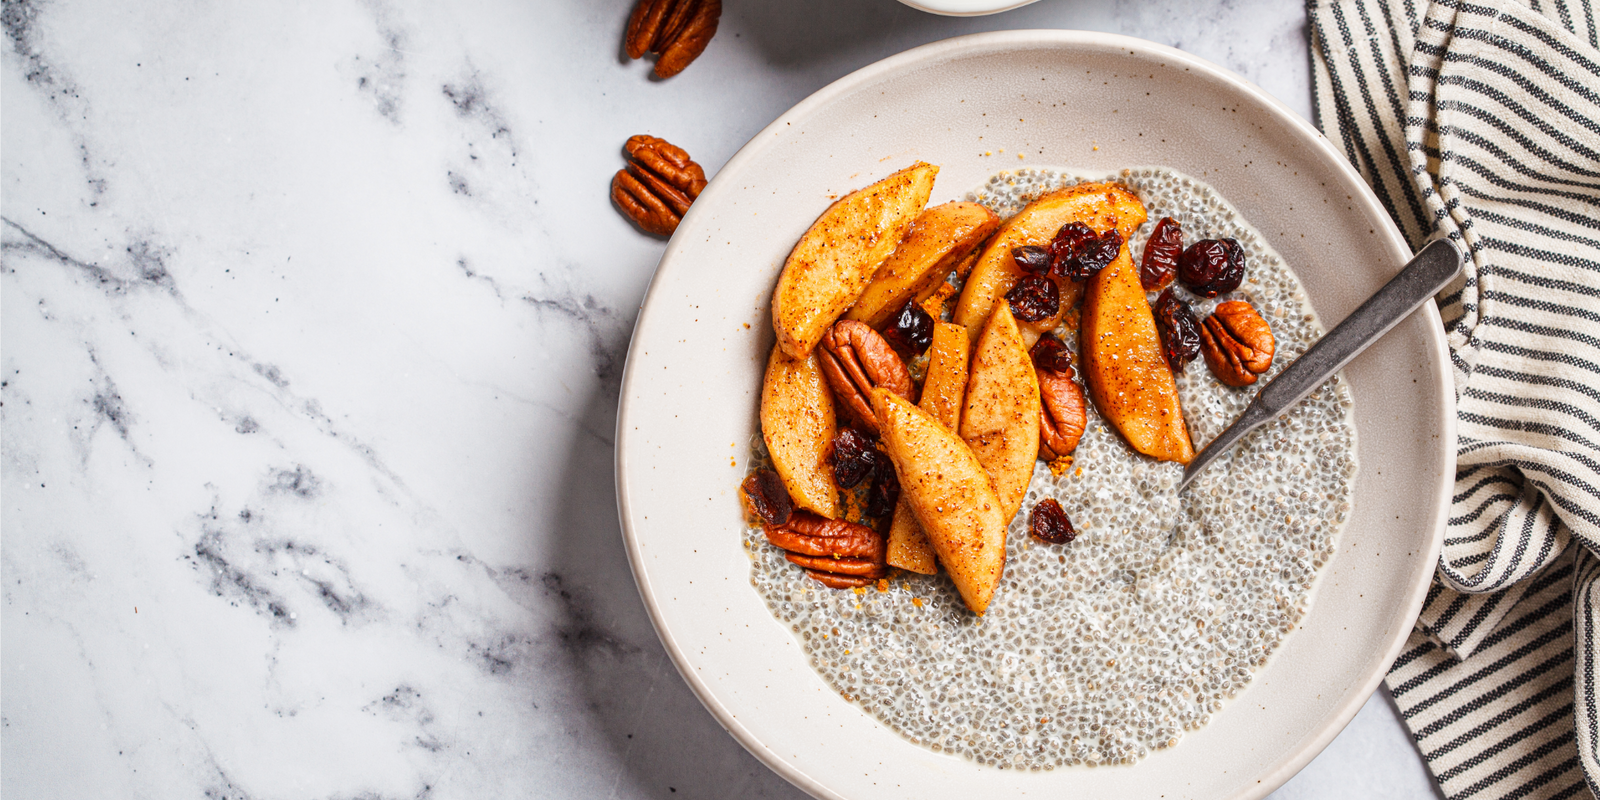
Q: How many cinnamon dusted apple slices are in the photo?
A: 8